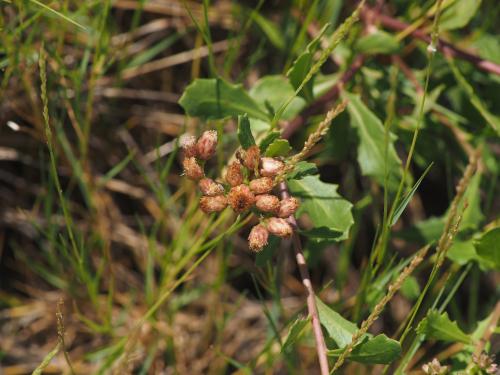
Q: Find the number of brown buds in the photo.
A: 14